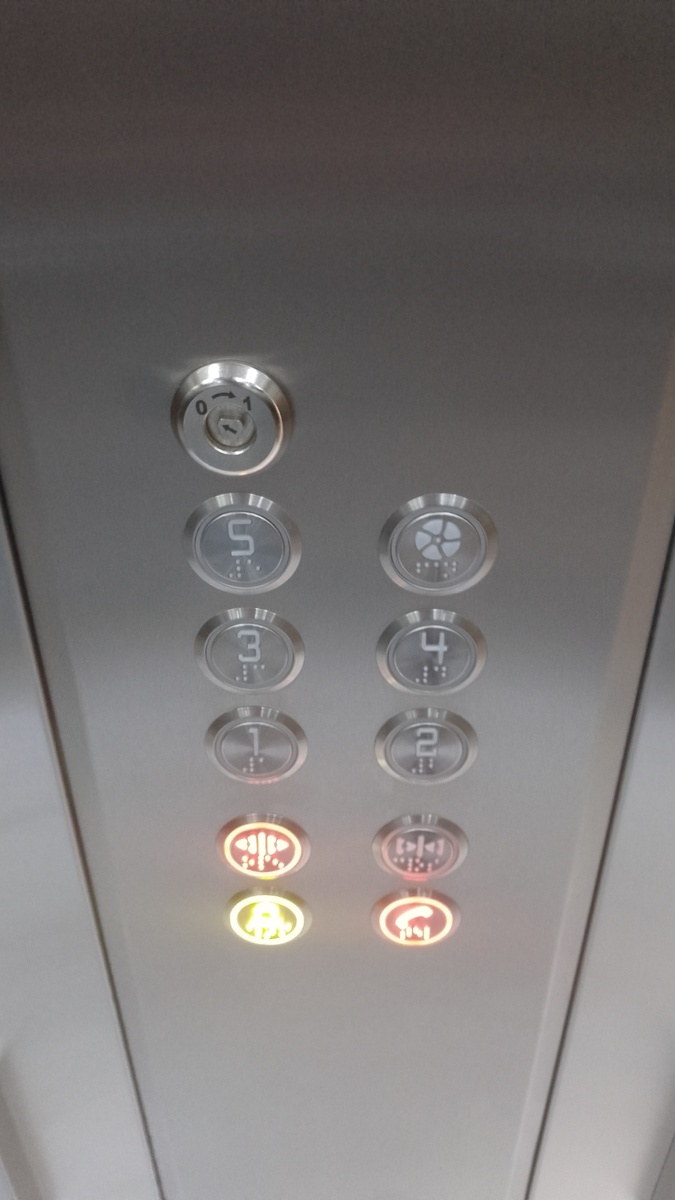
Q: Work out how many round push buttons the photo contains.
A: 10